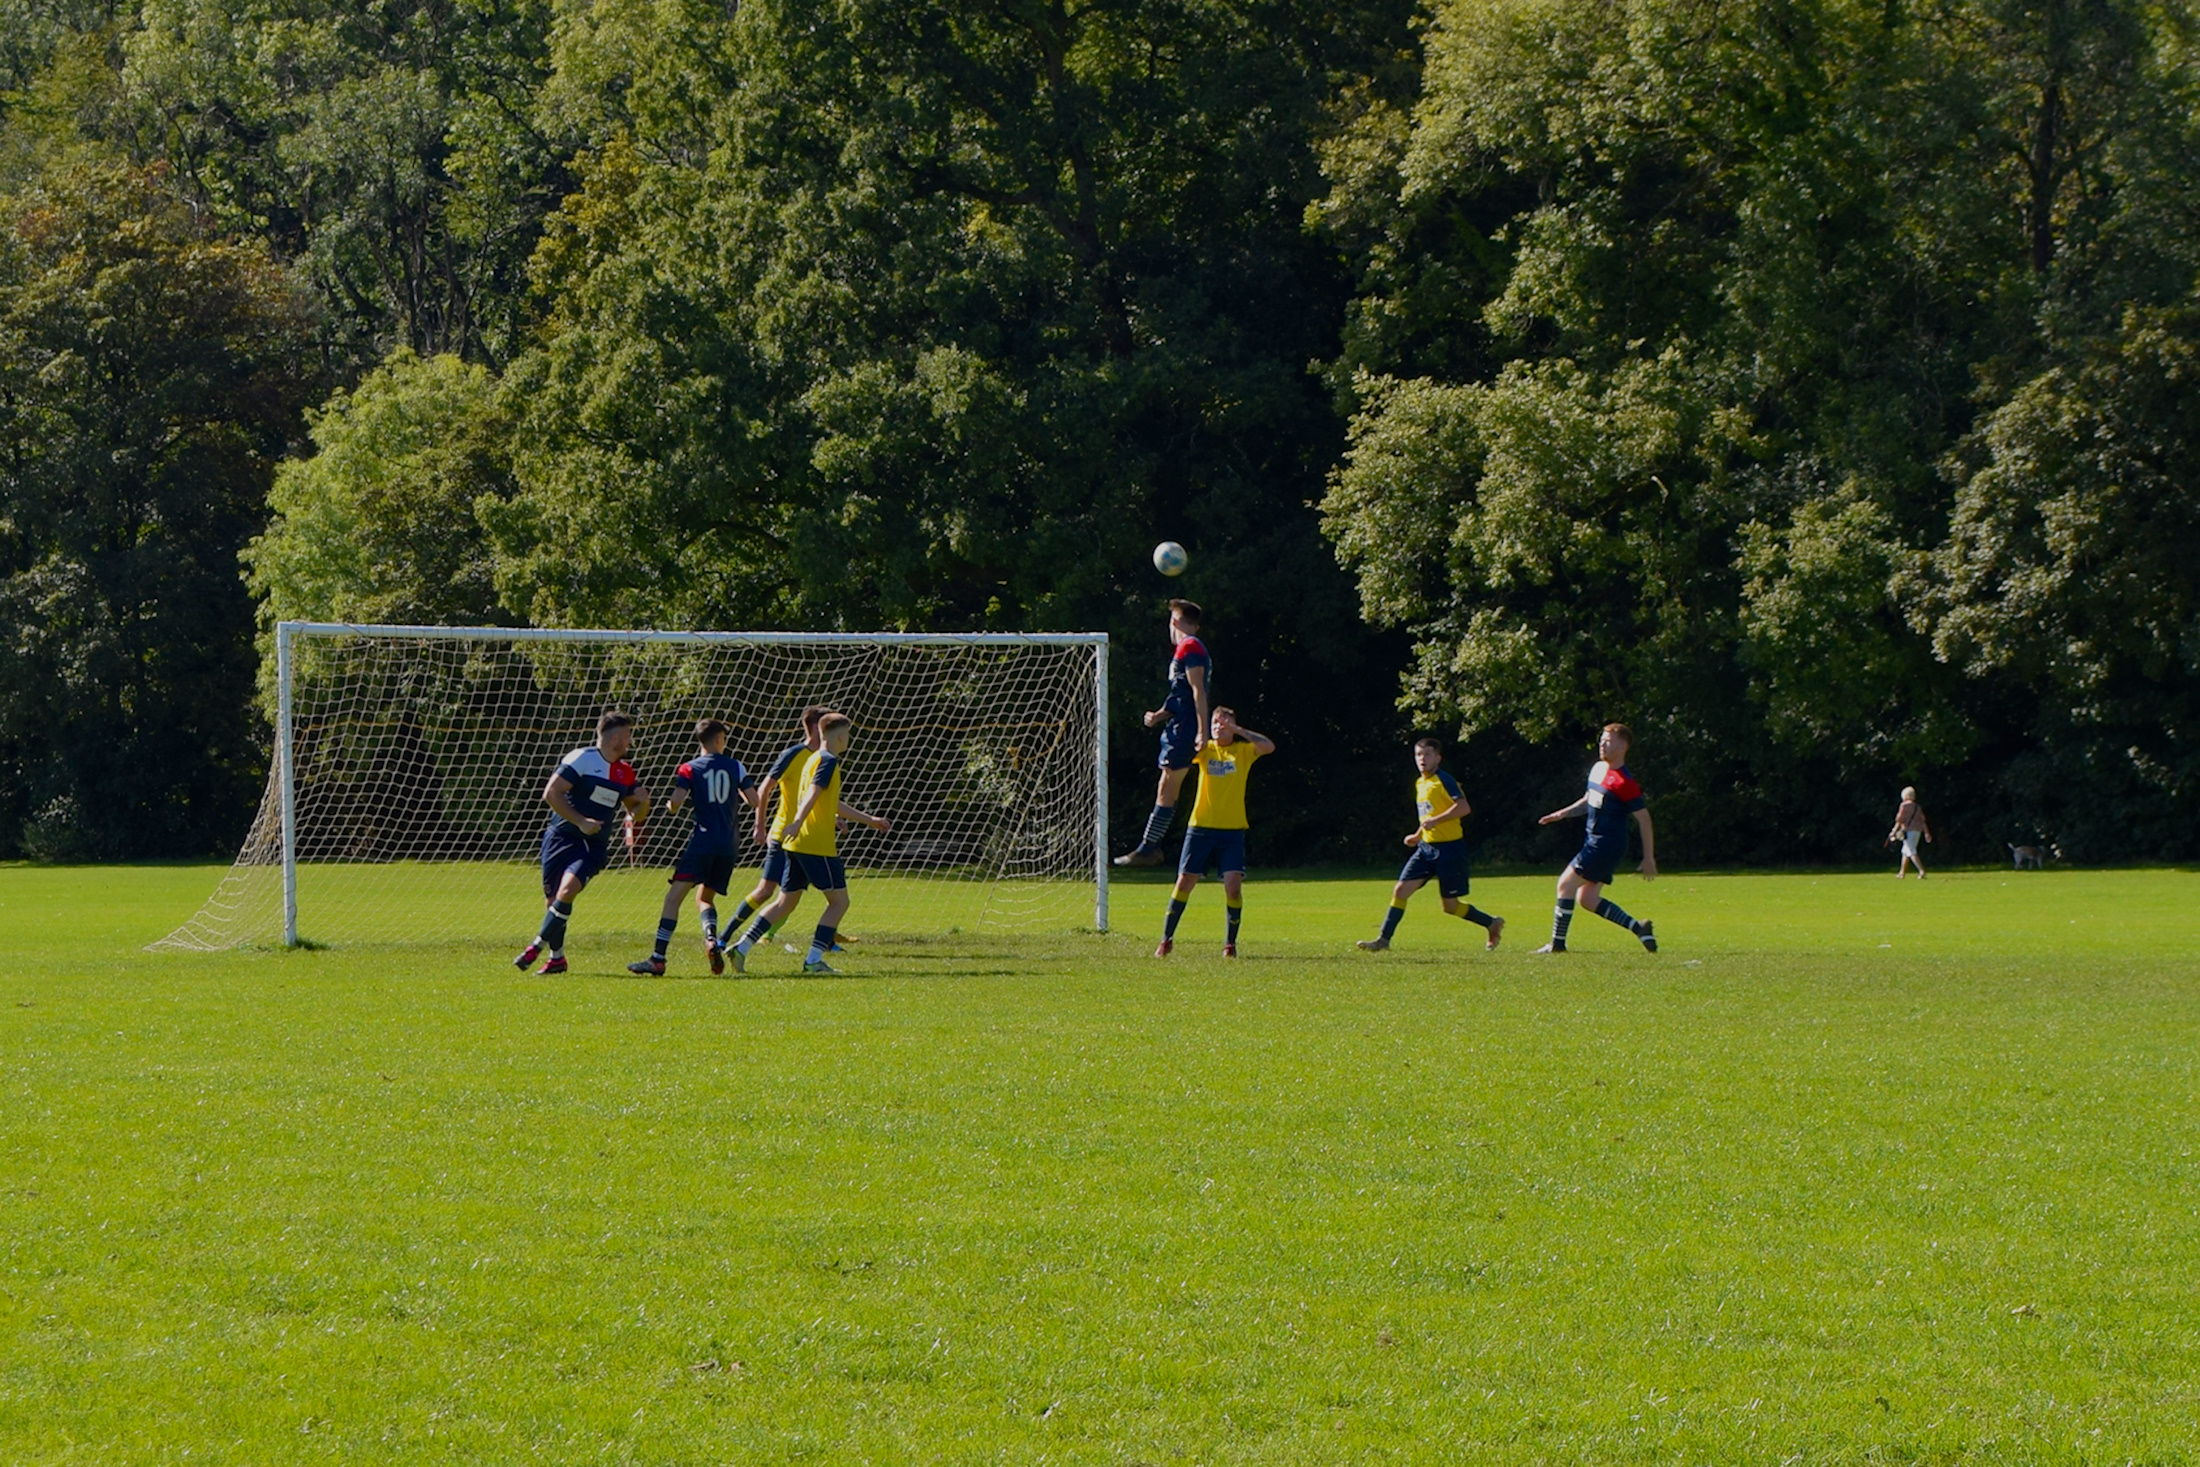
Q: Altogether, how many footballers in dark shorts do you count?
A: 8